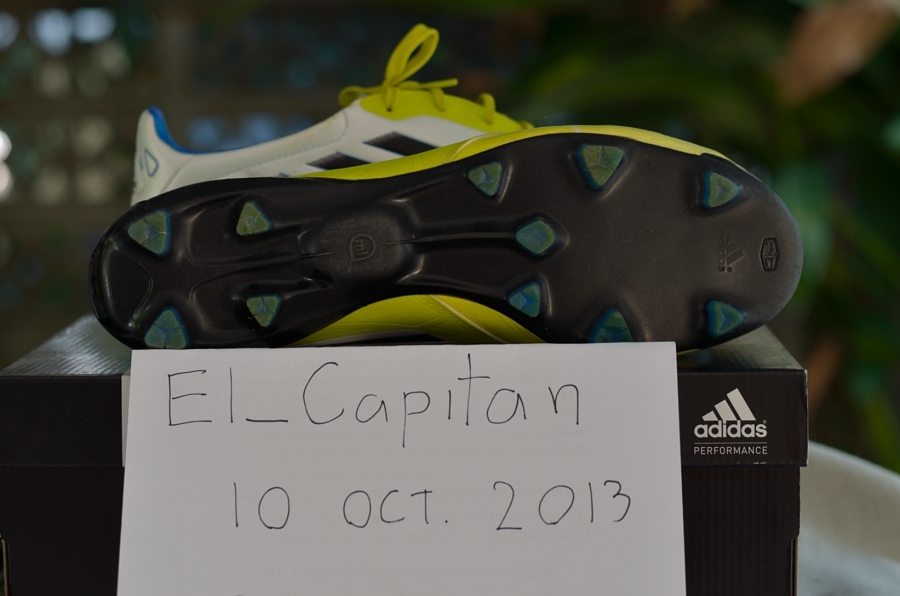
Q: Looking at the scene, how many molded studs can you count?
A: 11